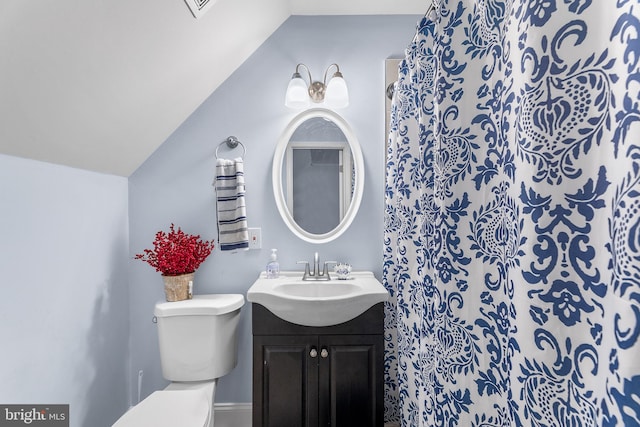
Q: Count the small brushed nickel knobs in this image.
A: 2